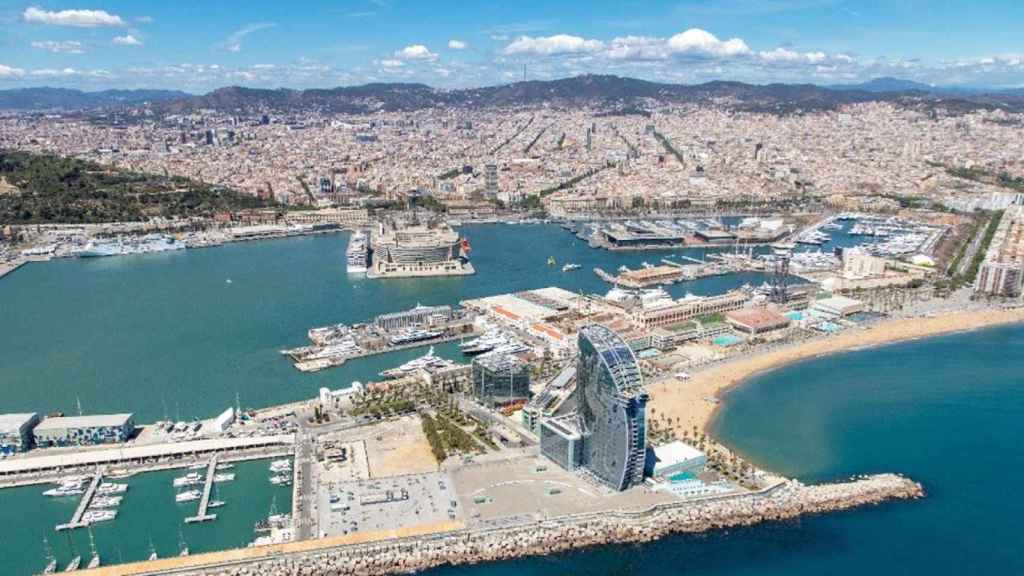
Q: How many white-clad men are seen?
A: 0